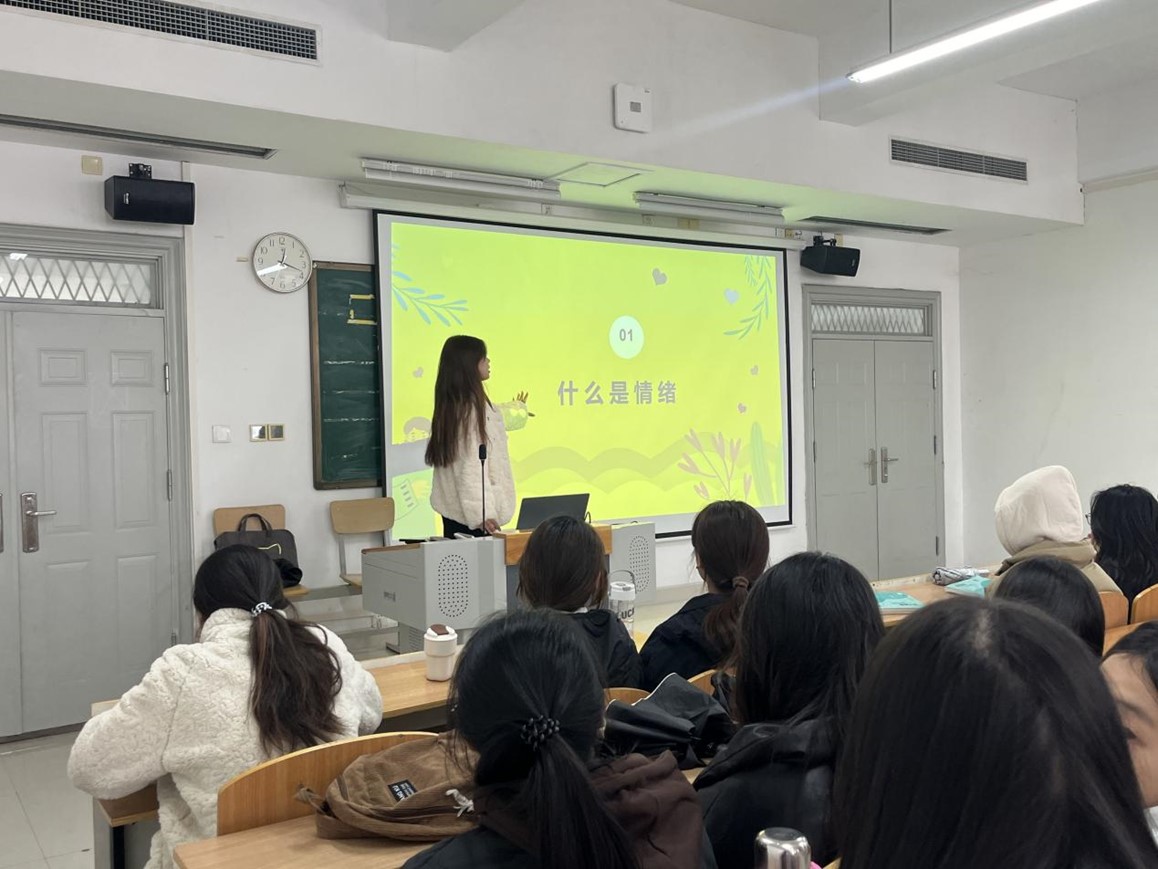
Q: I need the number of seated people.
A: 10